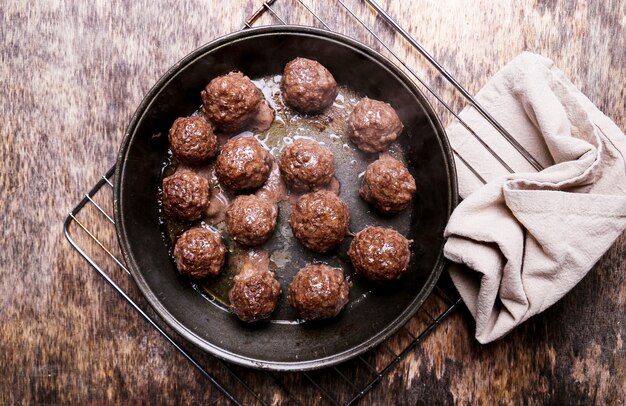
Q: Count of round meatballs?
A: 14